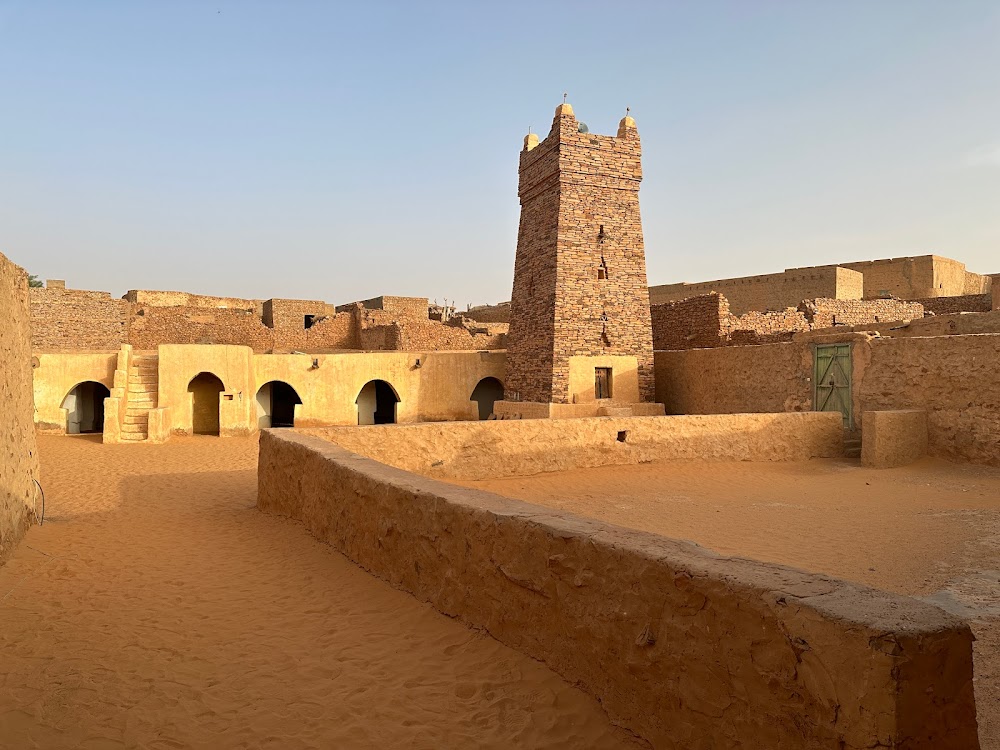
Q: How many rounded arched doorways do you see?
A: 5